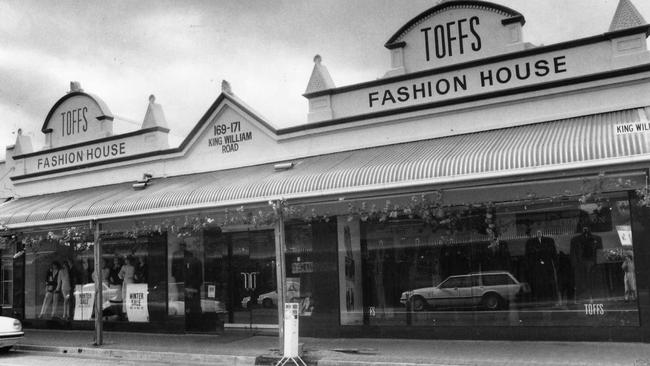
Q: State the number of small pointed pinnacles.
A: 4